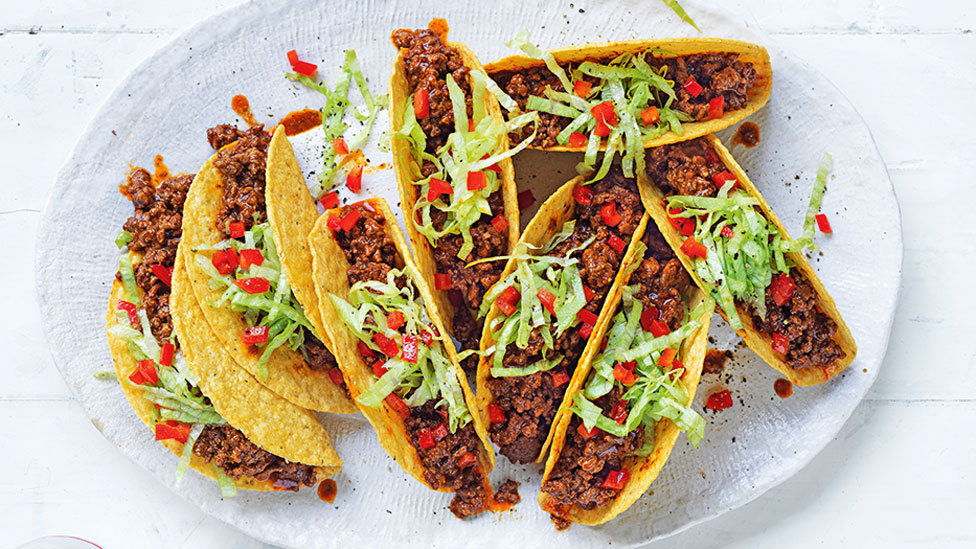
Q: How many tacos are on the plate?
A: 8